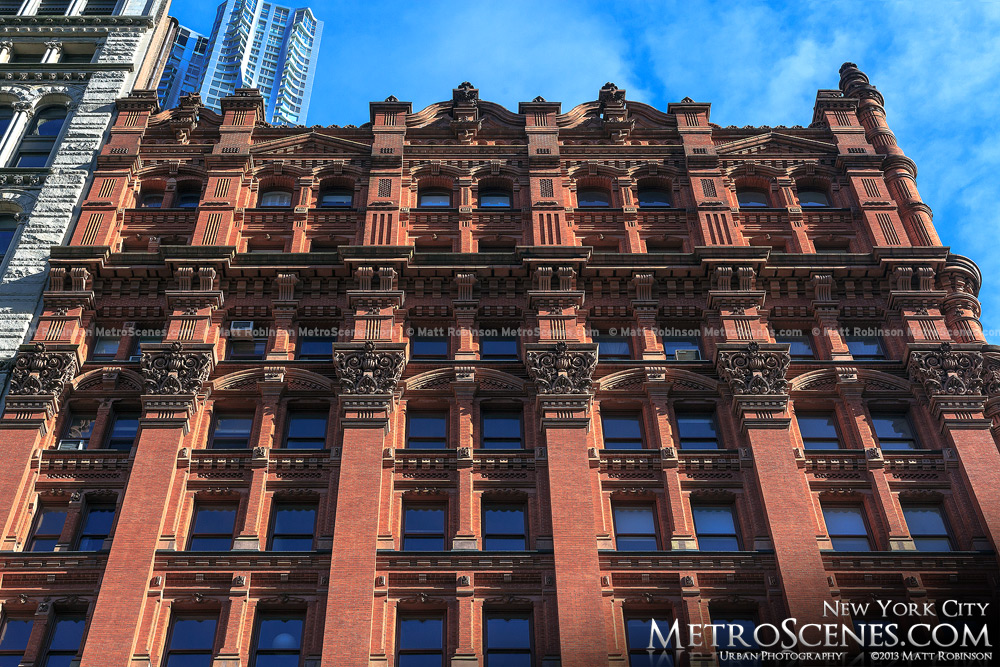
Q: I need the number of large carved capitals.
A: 6